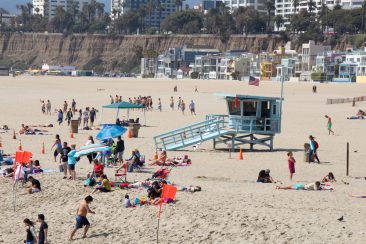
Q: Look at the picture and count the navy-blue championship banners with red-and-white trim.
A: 0